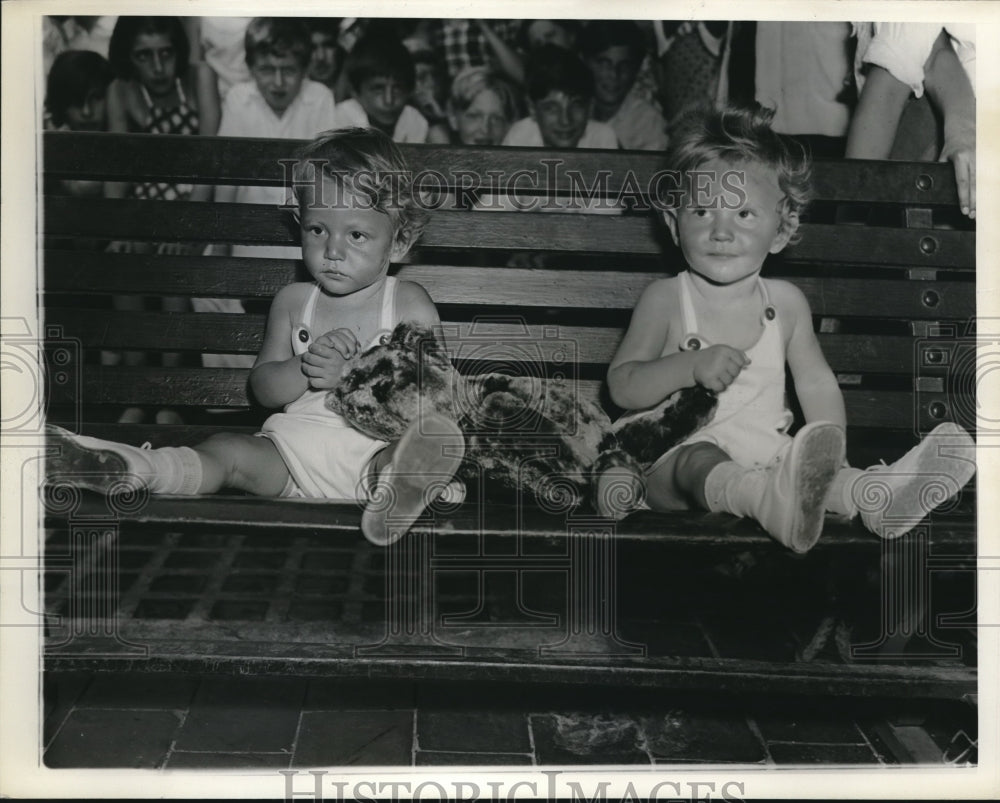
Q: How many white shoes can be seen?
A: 4